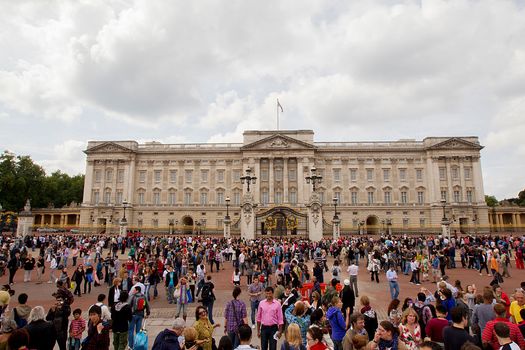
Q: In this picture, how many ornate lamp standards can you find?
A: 6